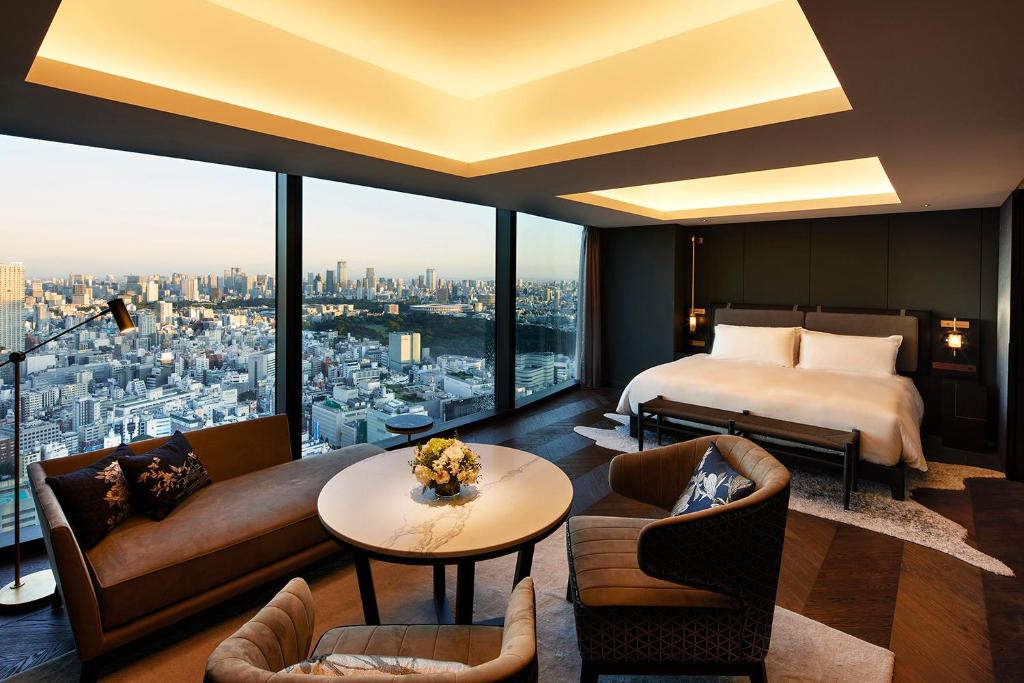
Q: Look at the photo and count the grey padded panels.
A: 2